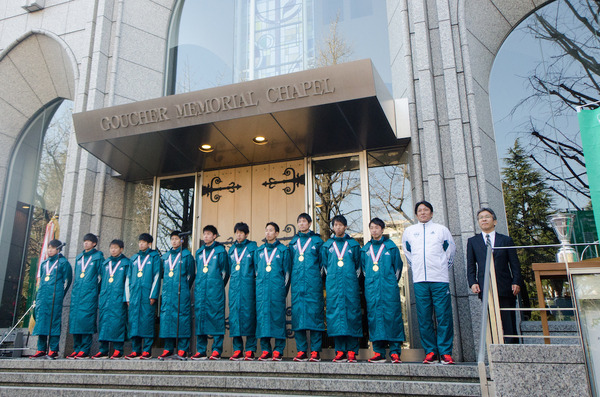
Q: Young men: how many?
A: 11